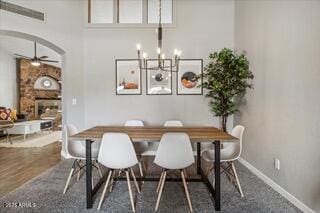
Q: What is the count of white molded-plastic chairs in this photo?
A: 6